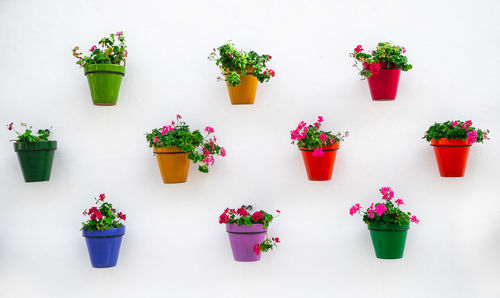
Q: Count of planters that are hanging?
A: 10